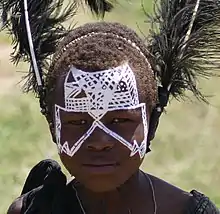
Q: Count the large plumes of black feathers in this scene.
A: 2